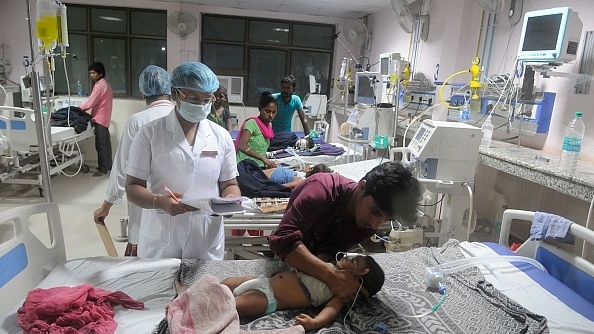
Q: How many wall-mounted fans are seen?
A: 4